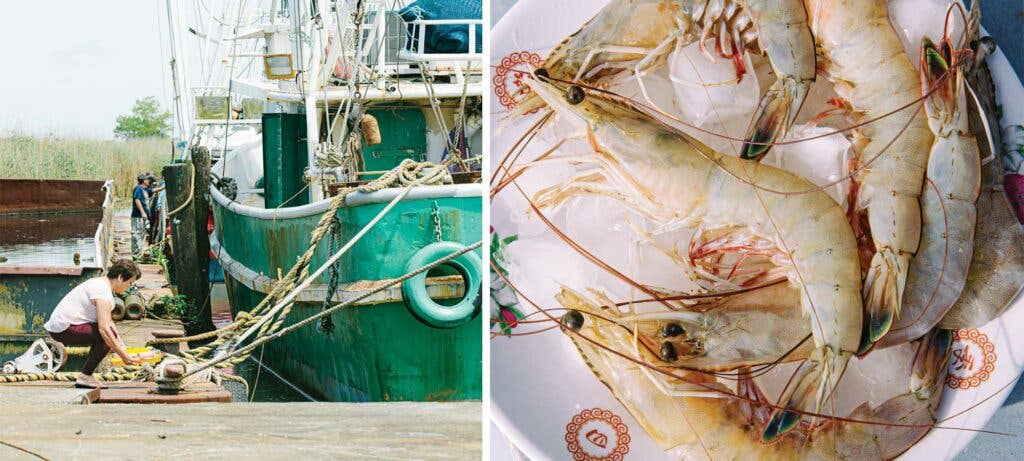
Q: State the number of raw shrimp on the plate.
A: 6